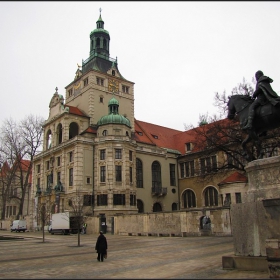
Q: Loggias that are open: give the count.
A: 3